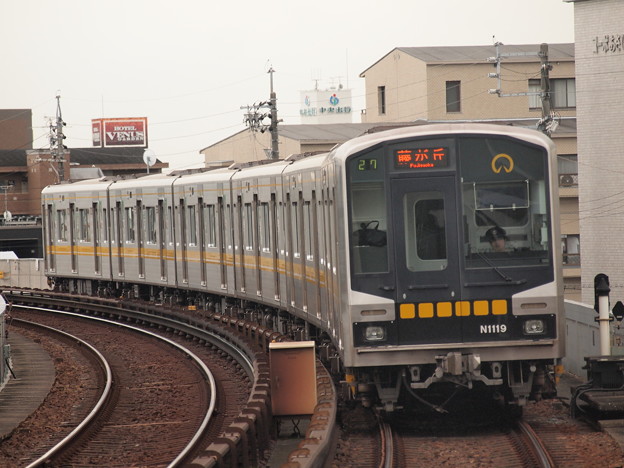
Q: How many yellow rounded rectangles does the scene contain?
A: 6